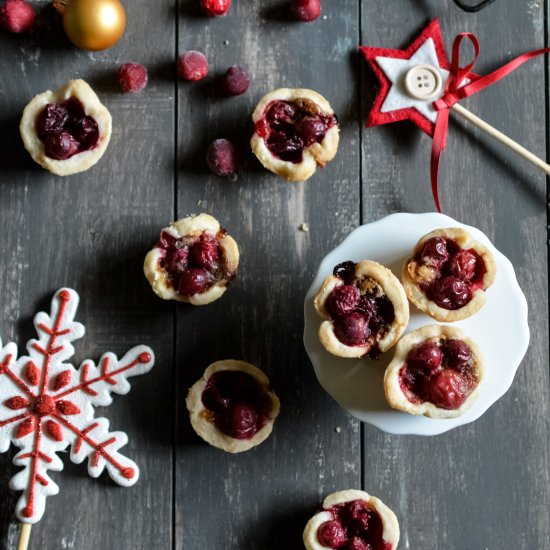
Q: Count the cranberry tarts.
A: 8